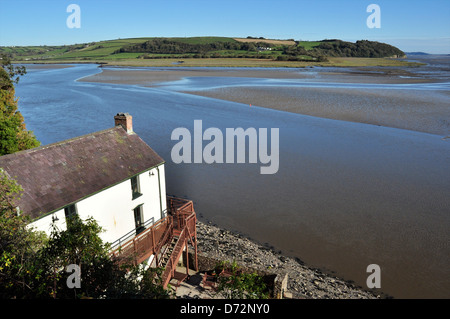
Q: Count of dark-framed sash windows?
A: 3